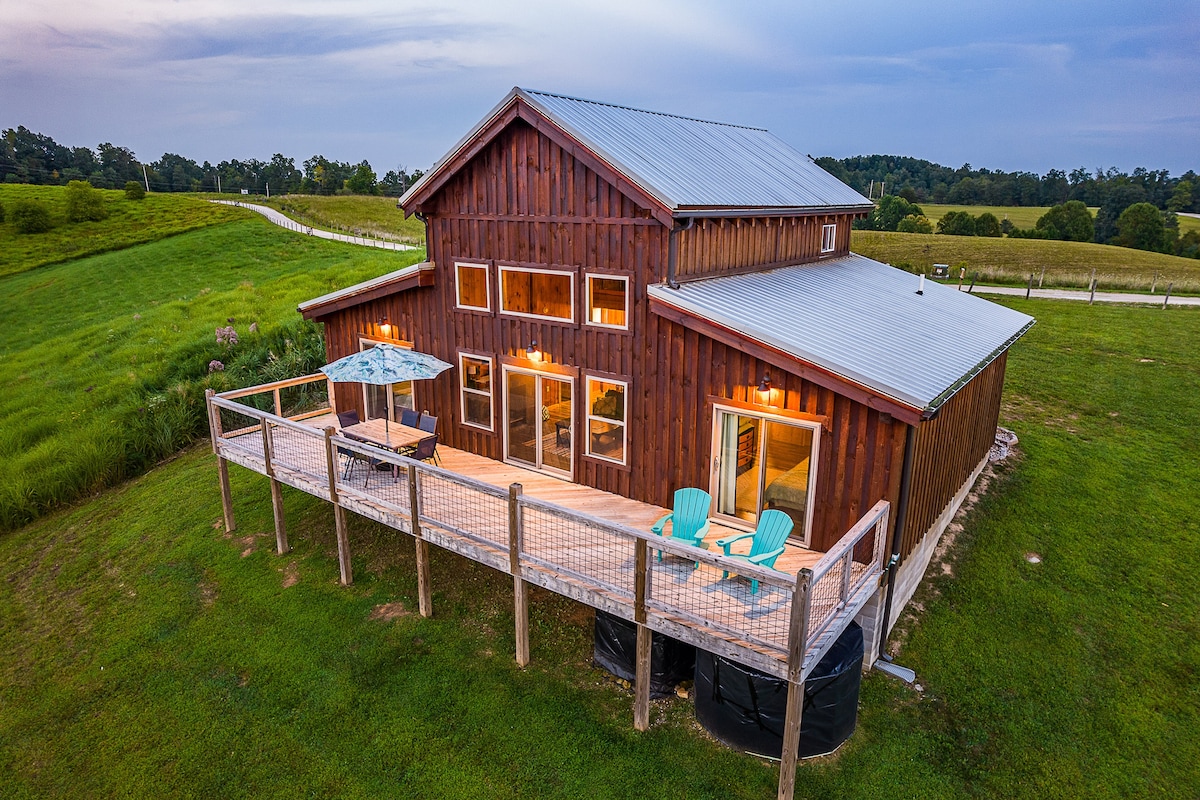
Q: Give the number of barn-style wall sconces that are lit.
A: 3